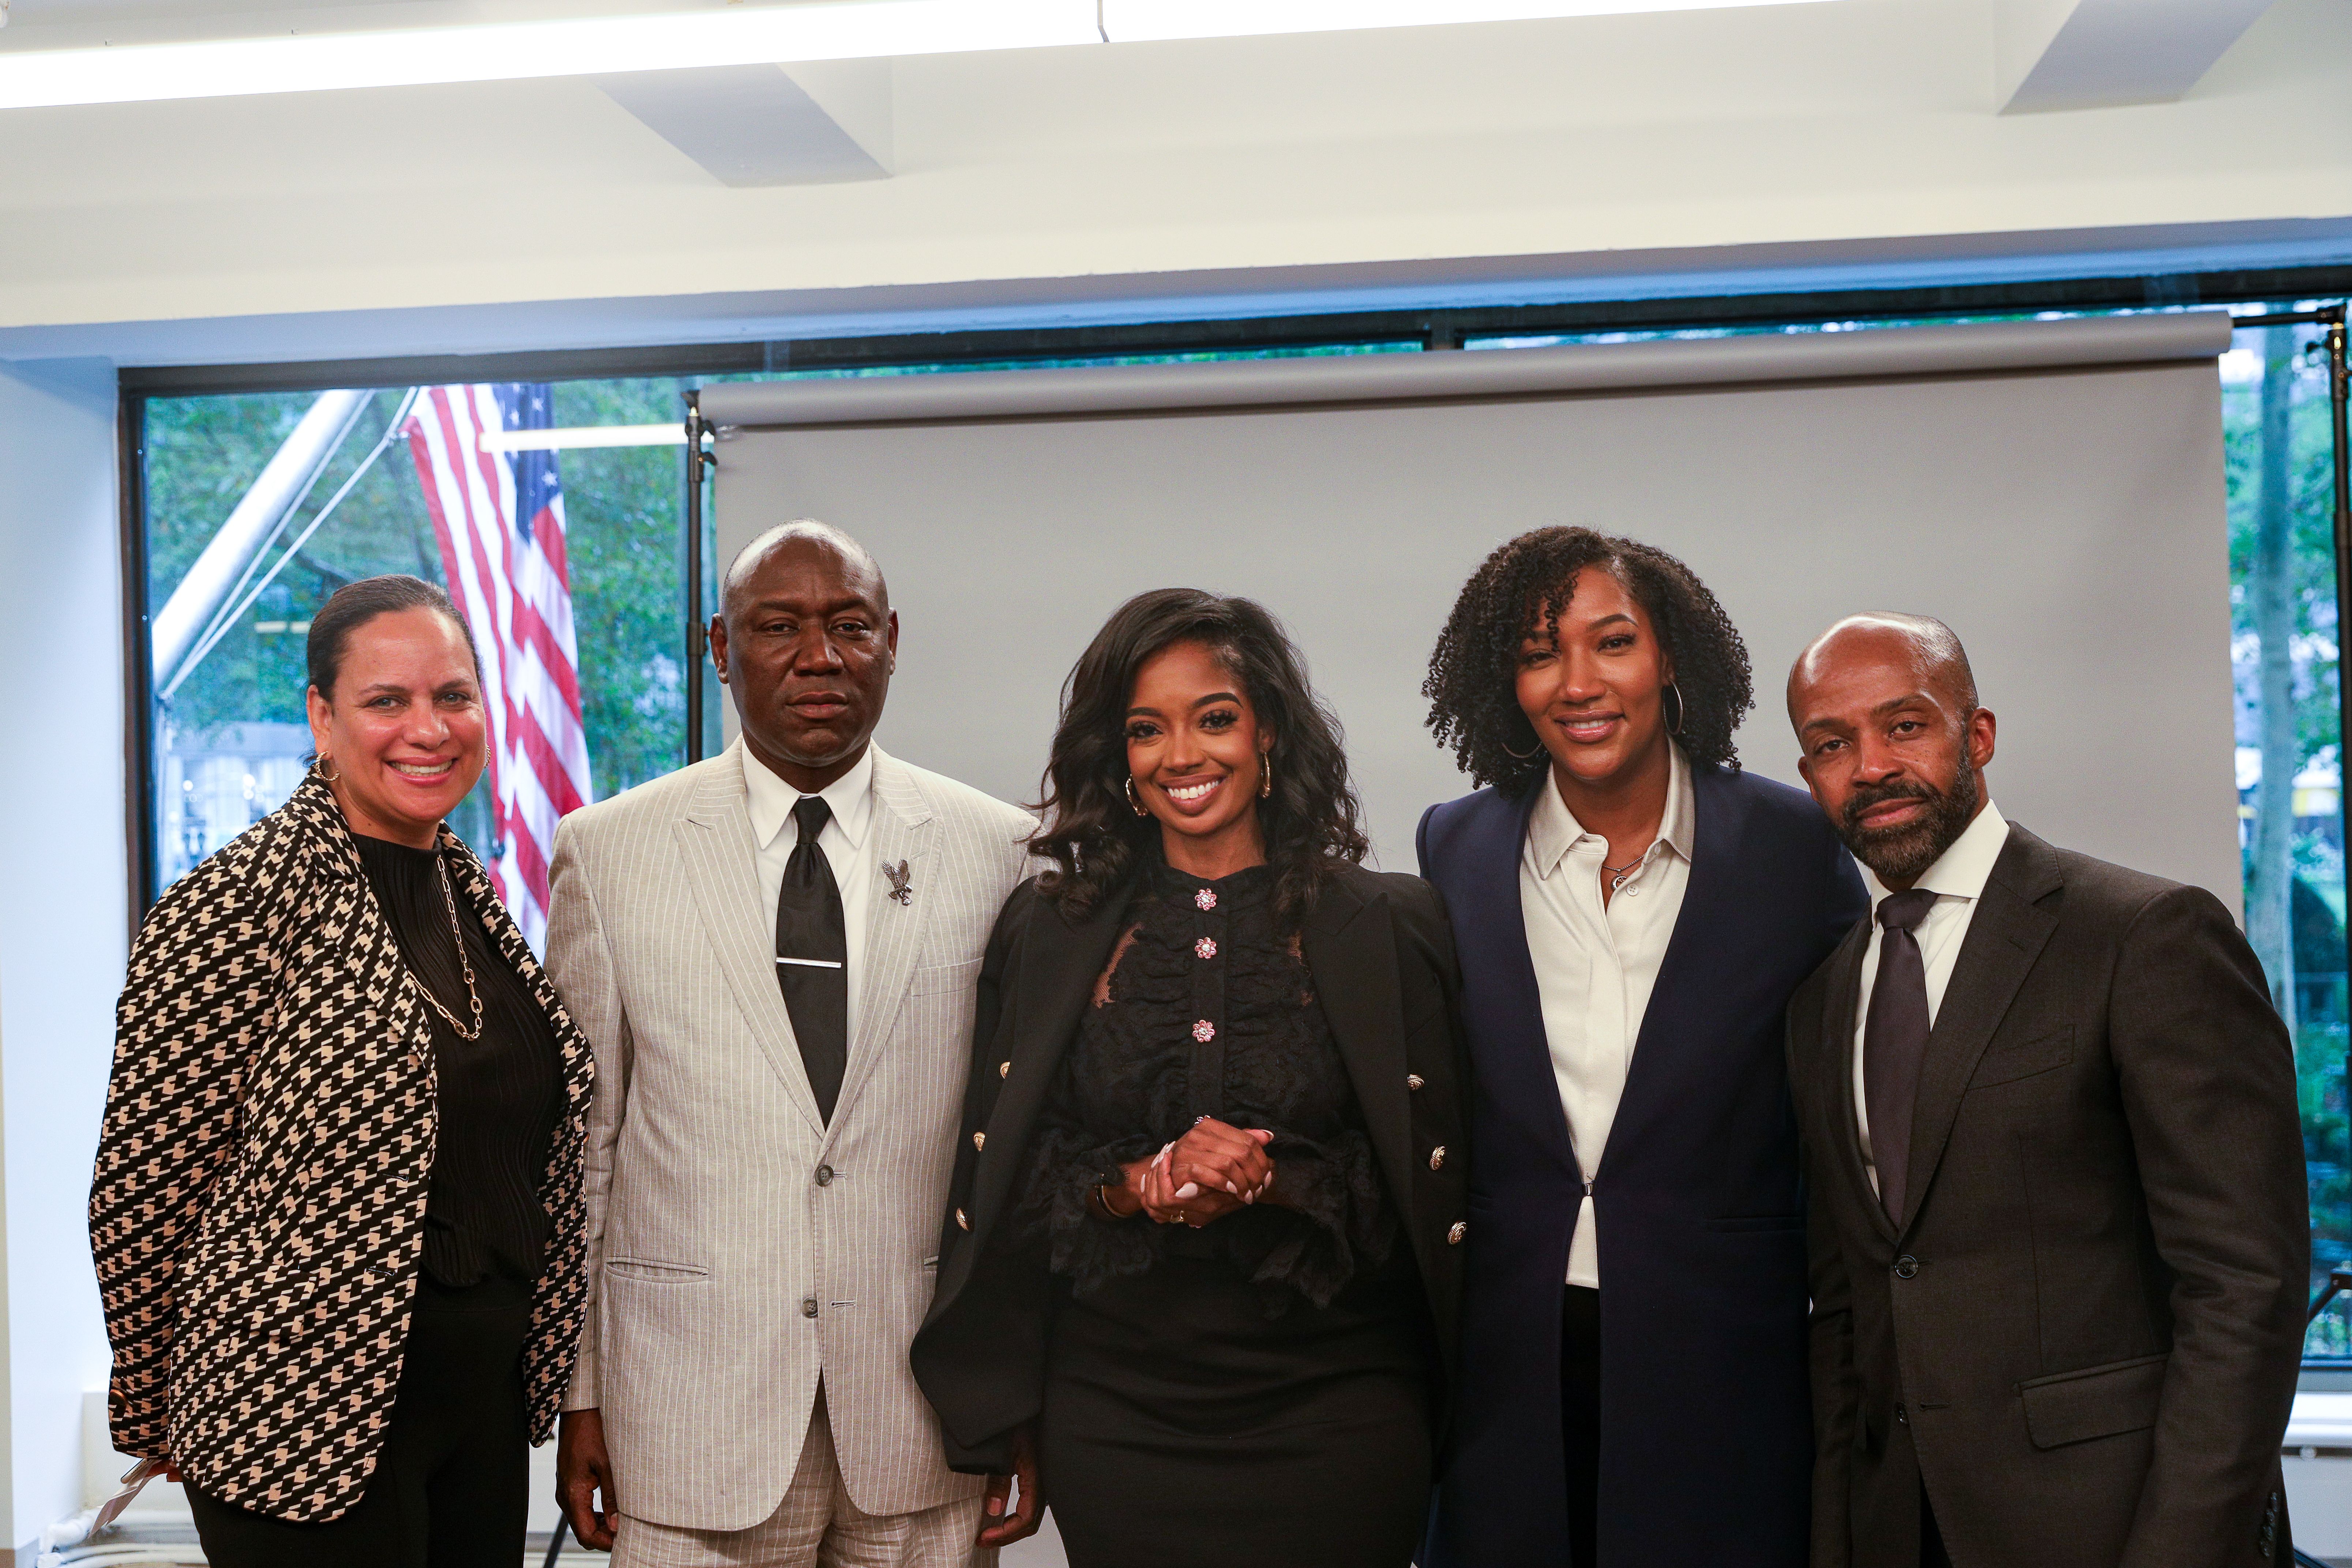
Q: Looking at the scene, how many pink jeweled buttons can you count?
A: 4